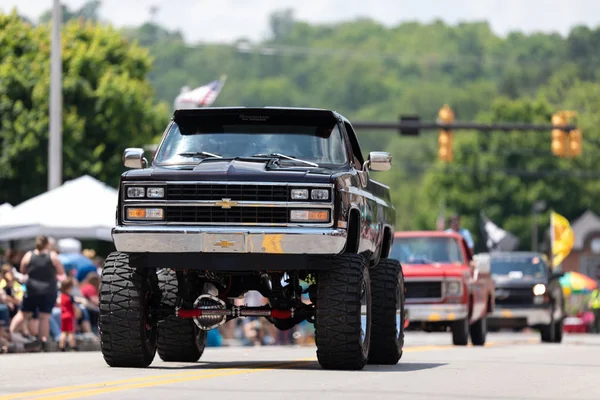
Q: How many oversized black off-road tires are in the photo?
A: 4